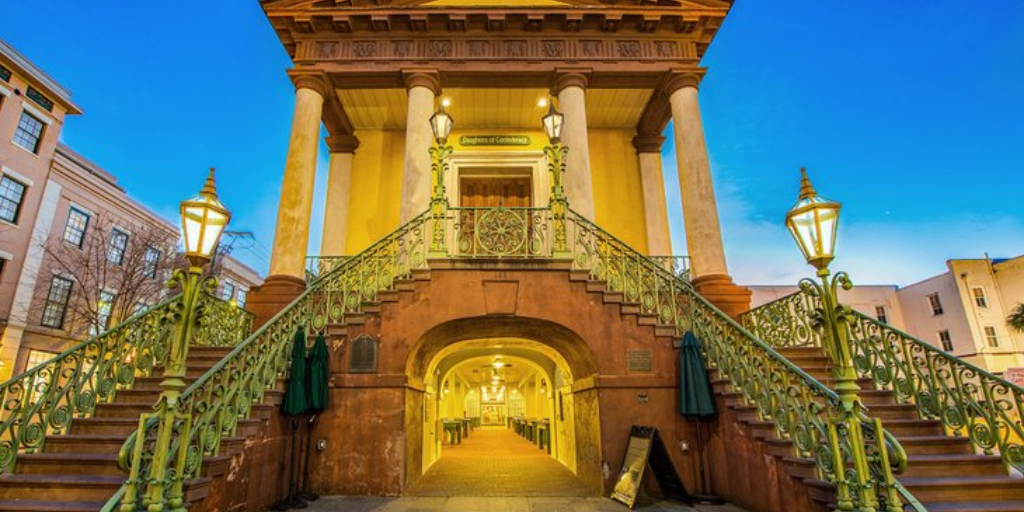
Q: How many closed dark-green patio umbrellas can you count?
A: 3